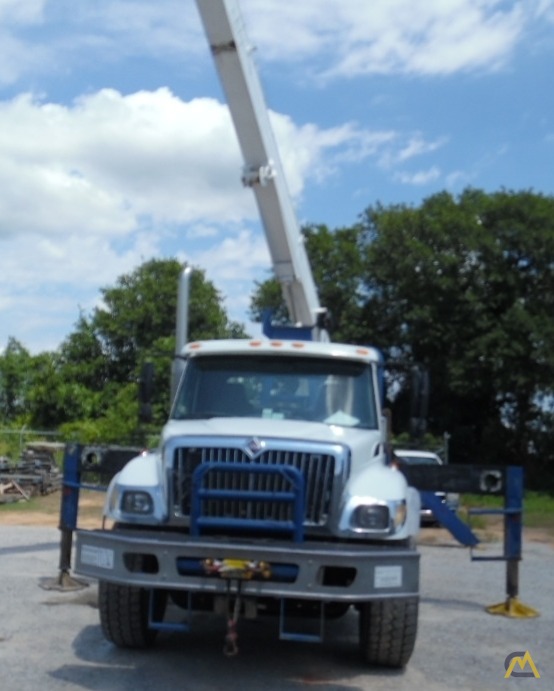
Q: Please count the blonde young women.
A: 0